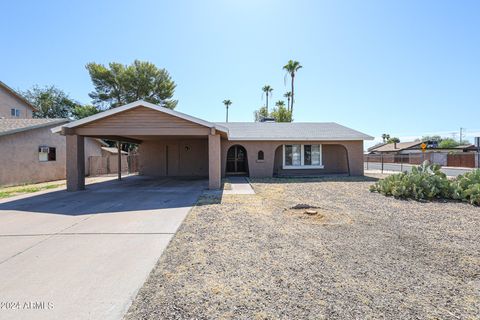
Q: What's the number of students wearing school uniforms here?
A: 0